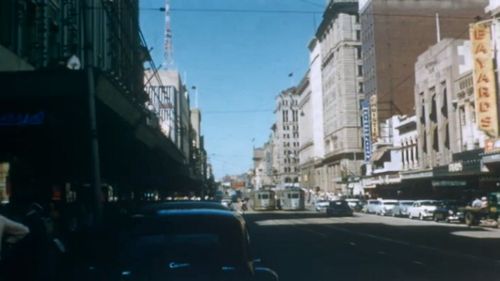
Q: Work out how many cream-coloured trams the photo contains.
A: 2